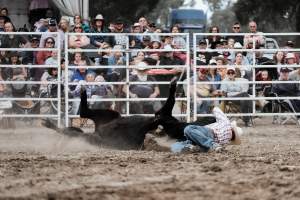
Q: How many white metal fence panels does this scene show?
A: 3